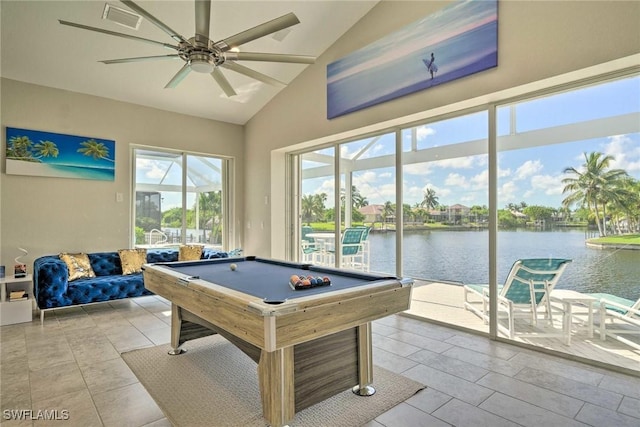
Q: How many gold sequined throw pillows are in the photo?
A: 3